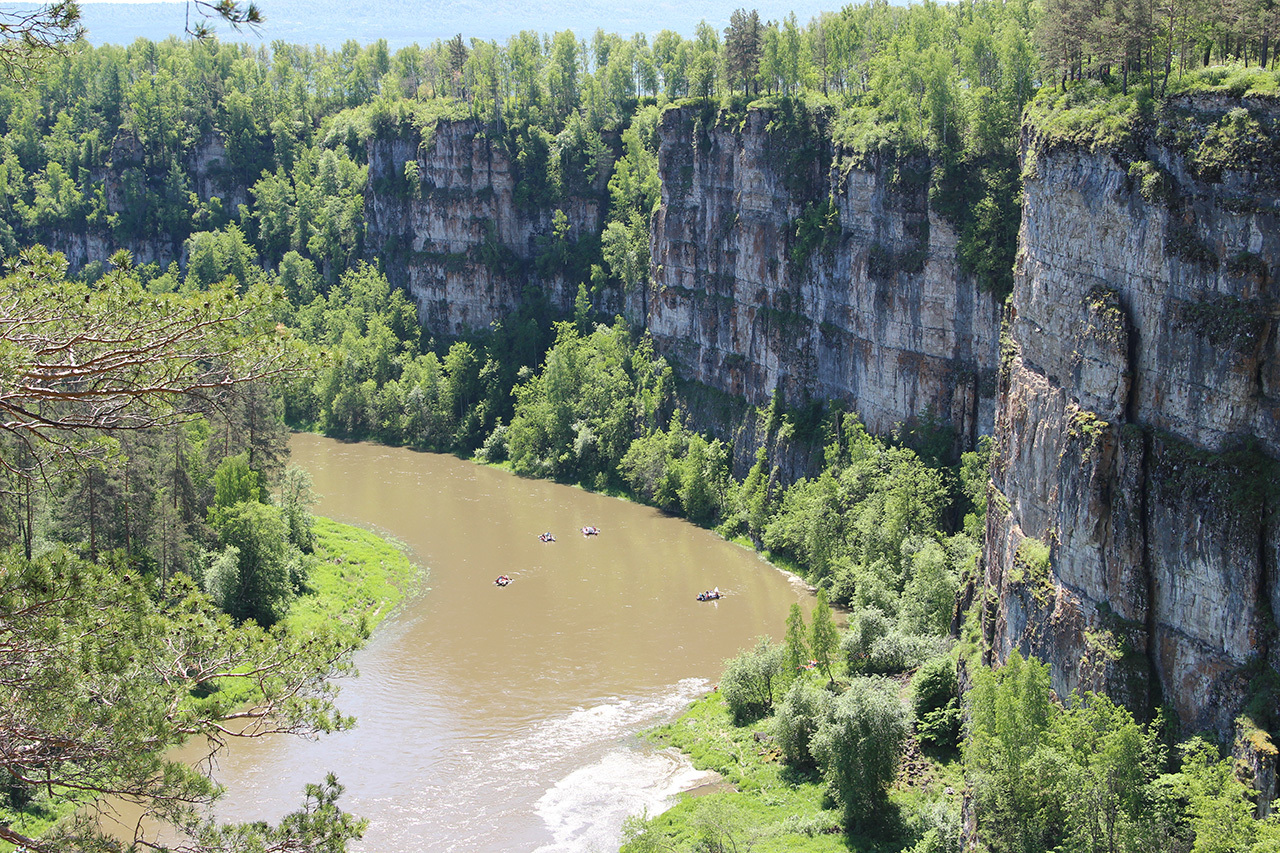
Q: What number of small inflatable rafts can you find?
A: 4